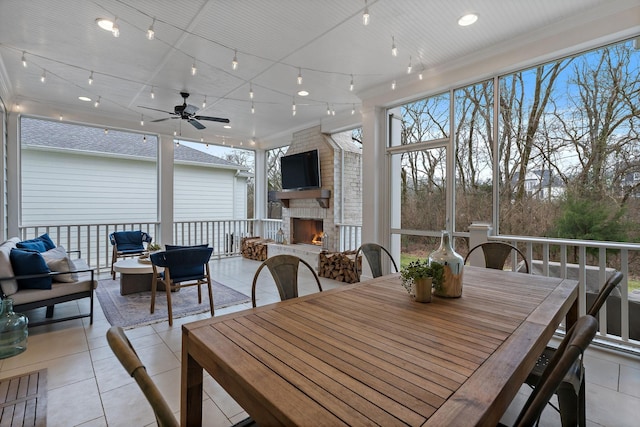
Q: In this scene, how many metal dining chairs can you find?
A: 6